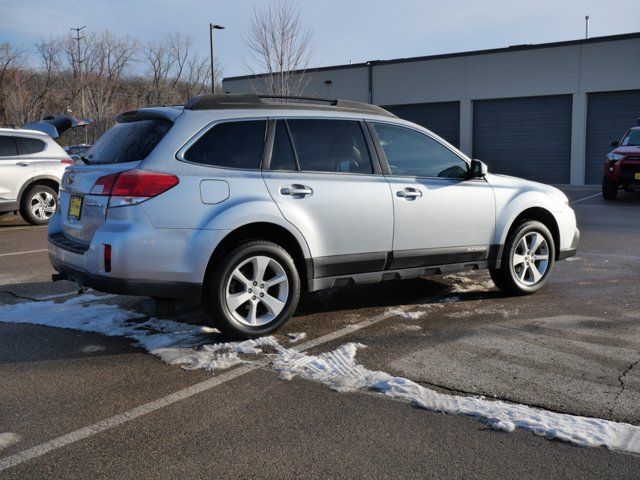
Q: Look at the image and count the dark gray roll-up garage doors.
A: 3